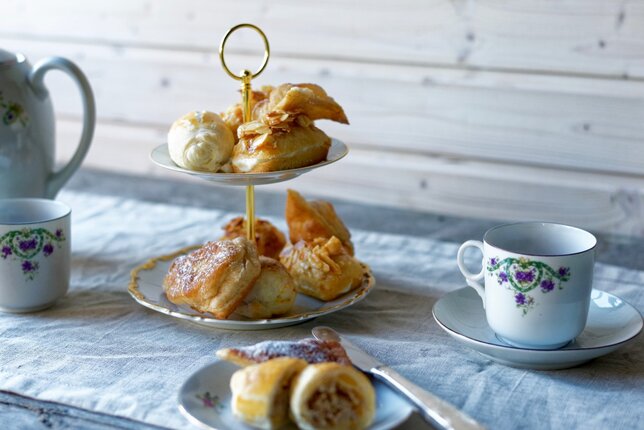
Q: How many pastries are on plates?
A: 12